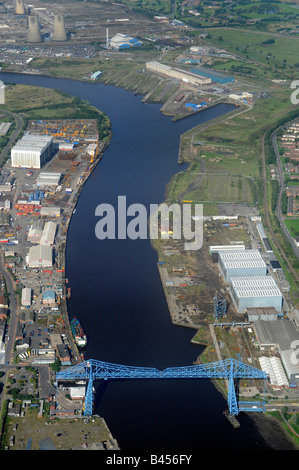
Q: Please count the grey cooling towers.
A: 3